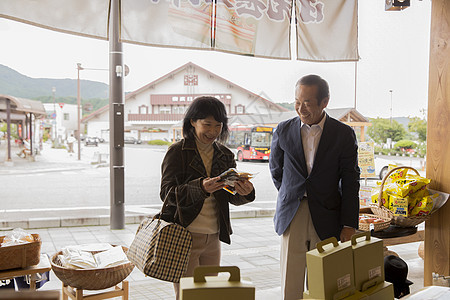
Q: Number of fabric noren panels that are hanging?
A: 4